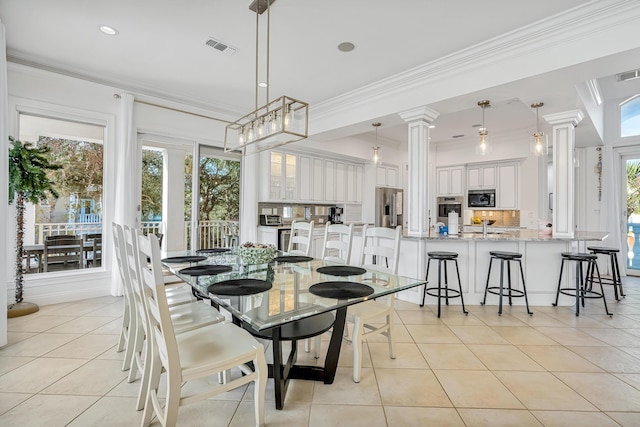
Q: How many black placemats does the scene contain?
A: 7